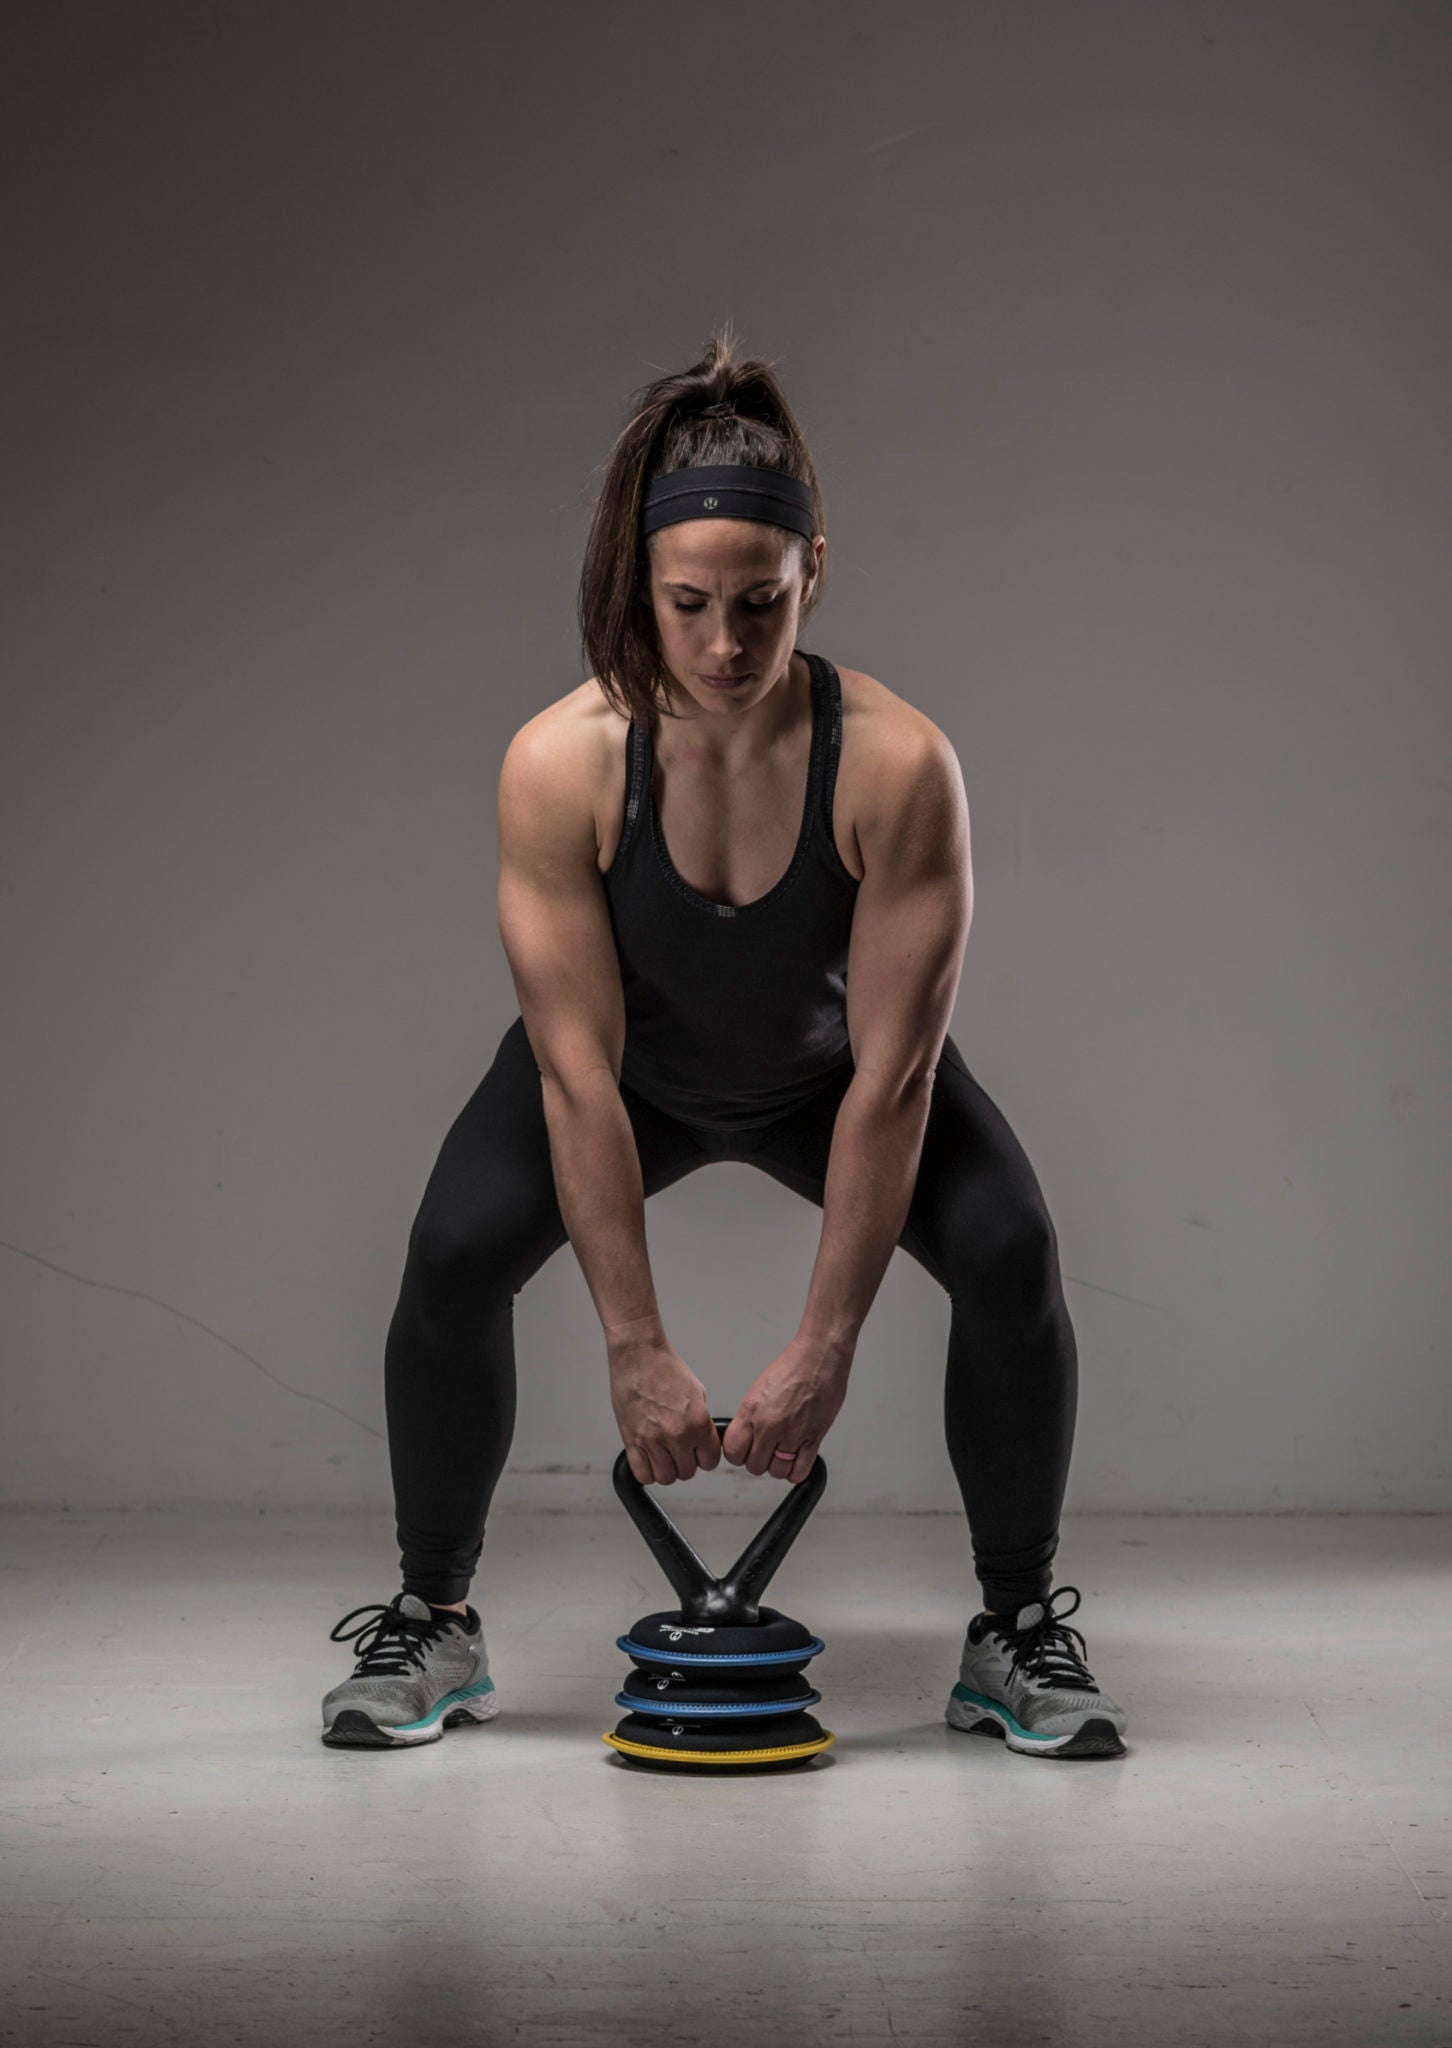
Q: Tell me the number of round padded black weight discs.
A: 3